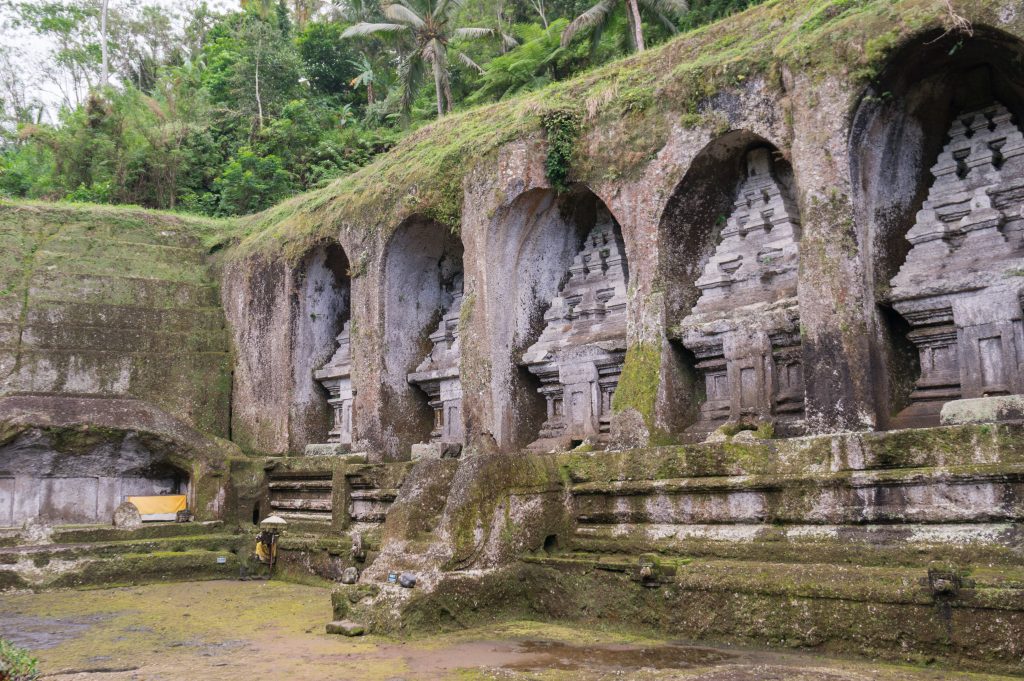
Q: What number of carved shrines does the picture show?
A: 5